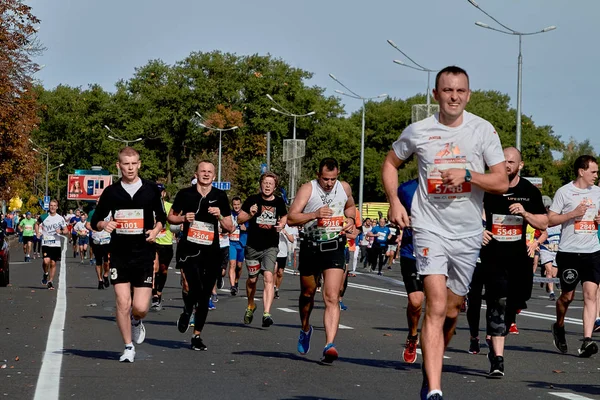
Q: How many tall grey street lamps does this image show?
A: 7